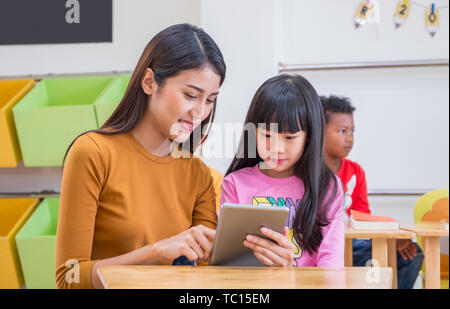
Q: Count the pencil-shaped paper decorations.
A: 3